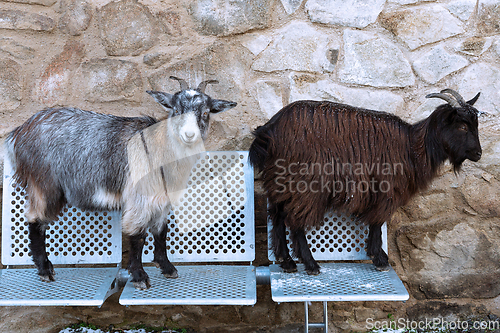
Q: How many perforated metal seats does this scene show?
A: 3